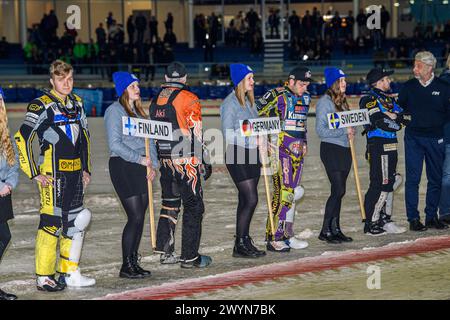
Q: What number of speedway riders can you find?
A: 4